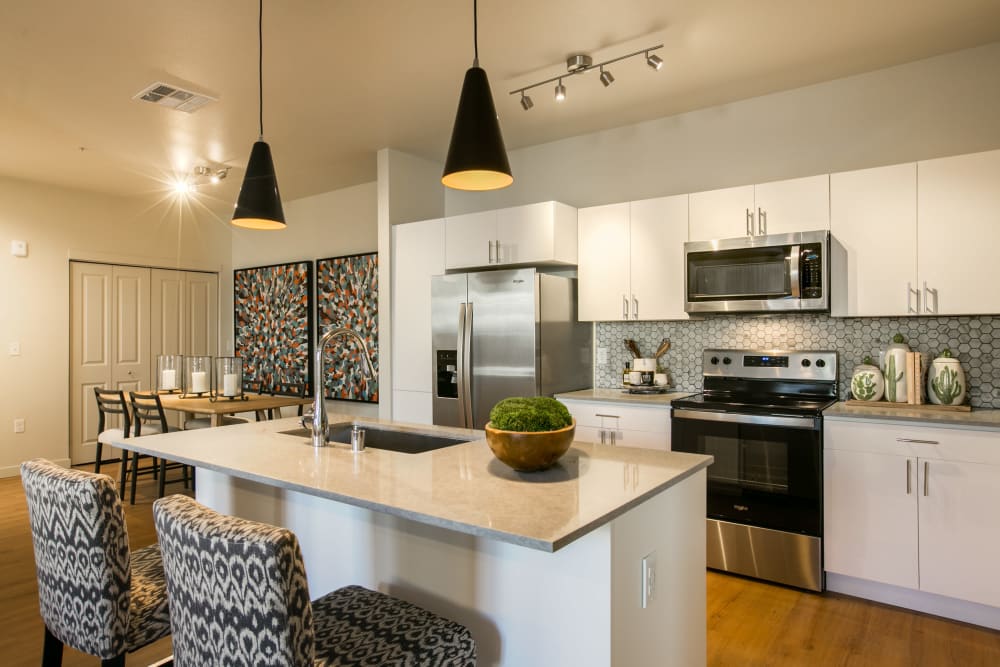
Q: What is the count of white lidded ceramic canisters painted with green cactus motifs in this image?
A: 3